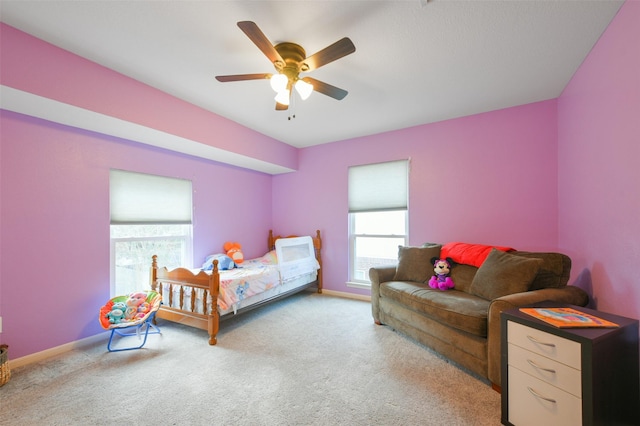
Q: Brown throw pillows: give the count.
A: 2